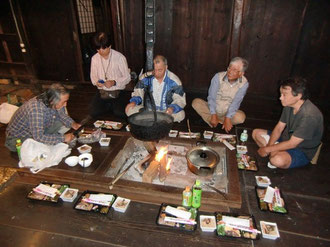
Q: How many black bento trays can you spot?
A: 9